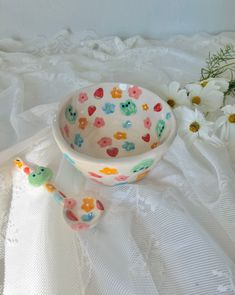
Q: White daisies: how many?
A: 5